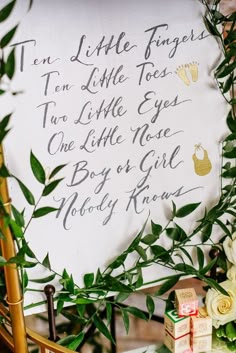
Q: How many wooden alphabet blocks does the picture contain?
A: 5